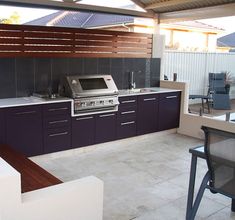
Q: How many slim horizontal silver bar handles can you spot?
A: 11